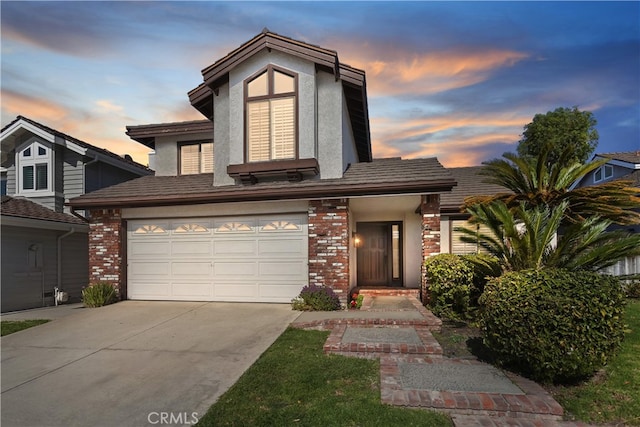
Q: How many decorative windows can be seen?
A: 4